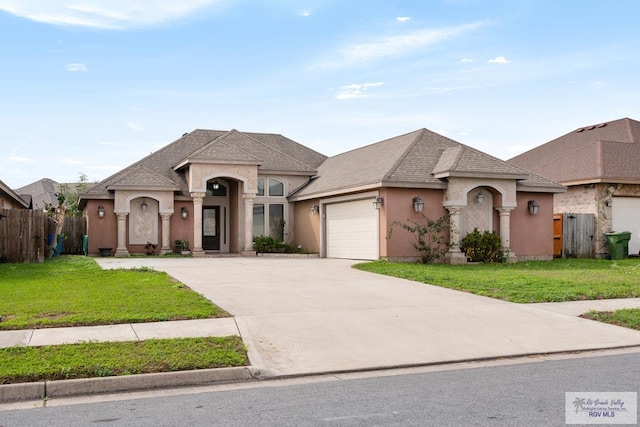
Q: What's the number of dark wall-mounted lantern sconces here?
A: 6